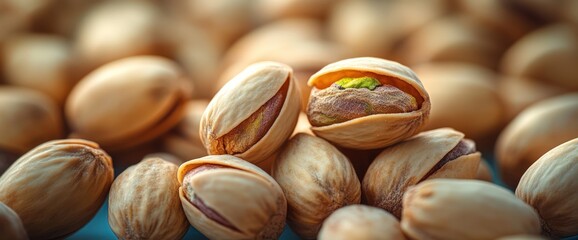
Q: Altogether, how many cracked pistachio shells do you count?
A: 4